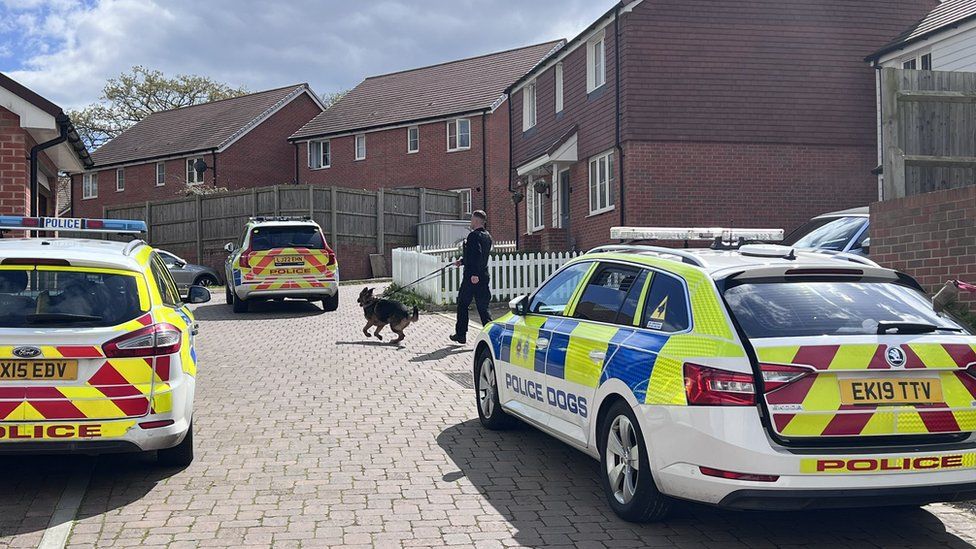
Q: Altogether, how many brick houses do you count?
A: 4